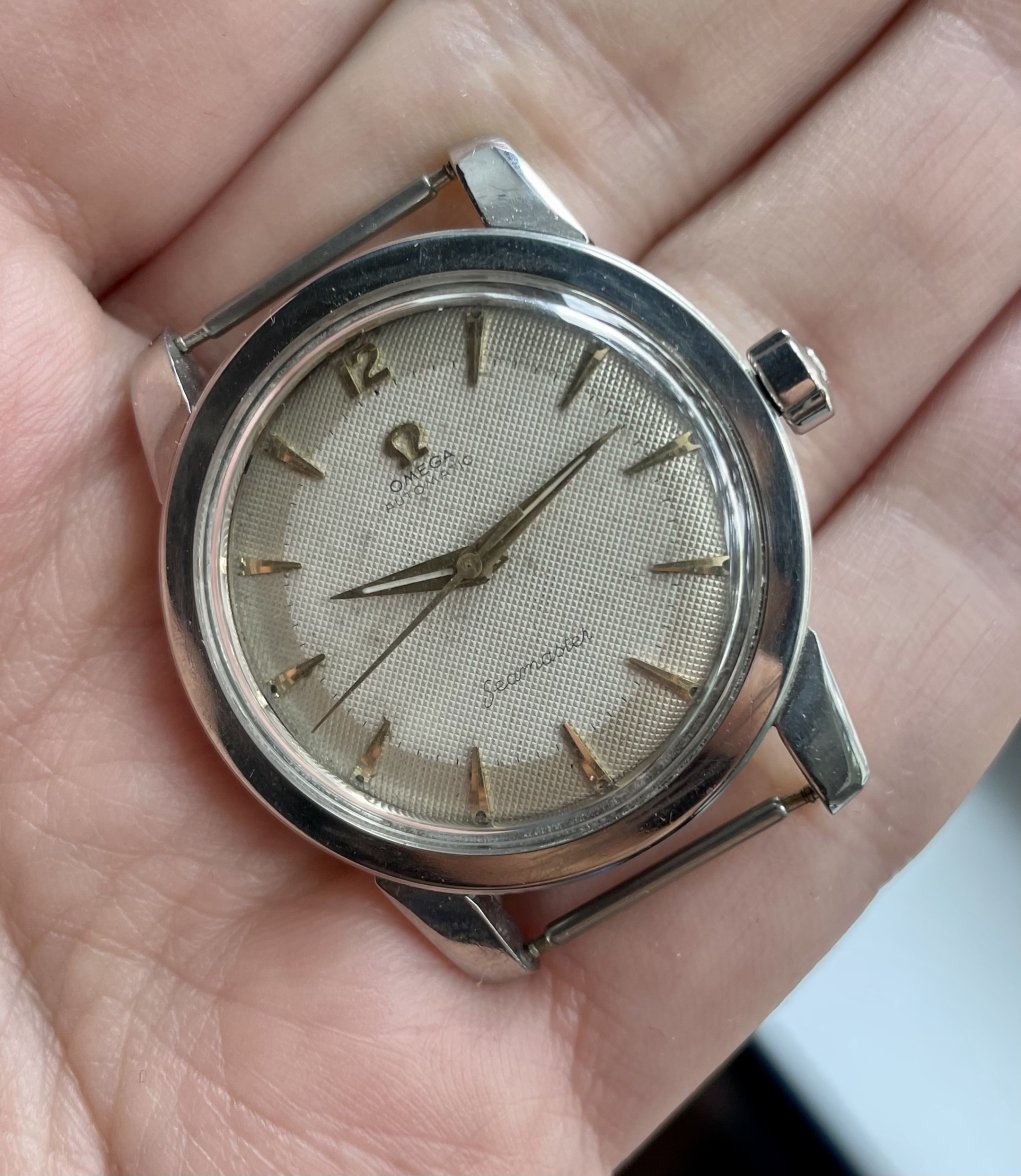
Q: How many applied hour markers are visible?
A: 12